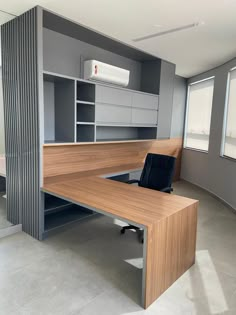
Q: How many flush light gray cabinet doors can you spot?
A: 4